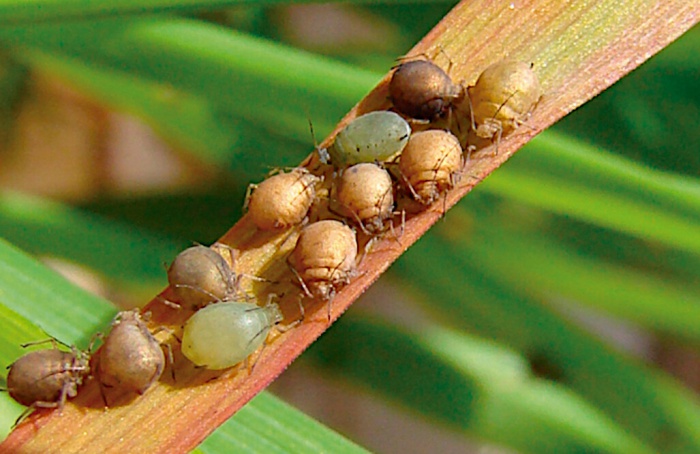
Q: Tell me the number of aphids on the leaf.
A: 11